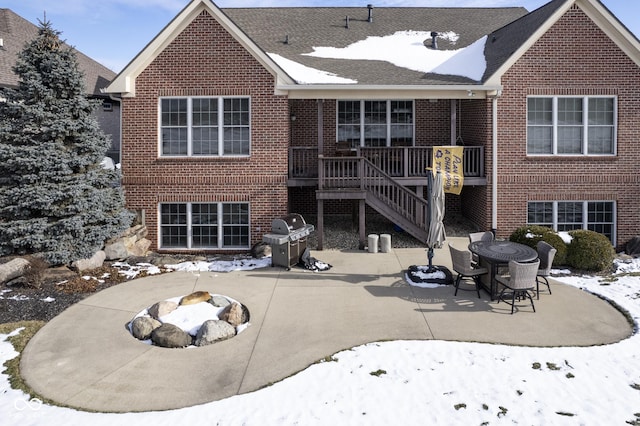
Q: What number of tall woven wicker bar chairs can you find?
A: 4